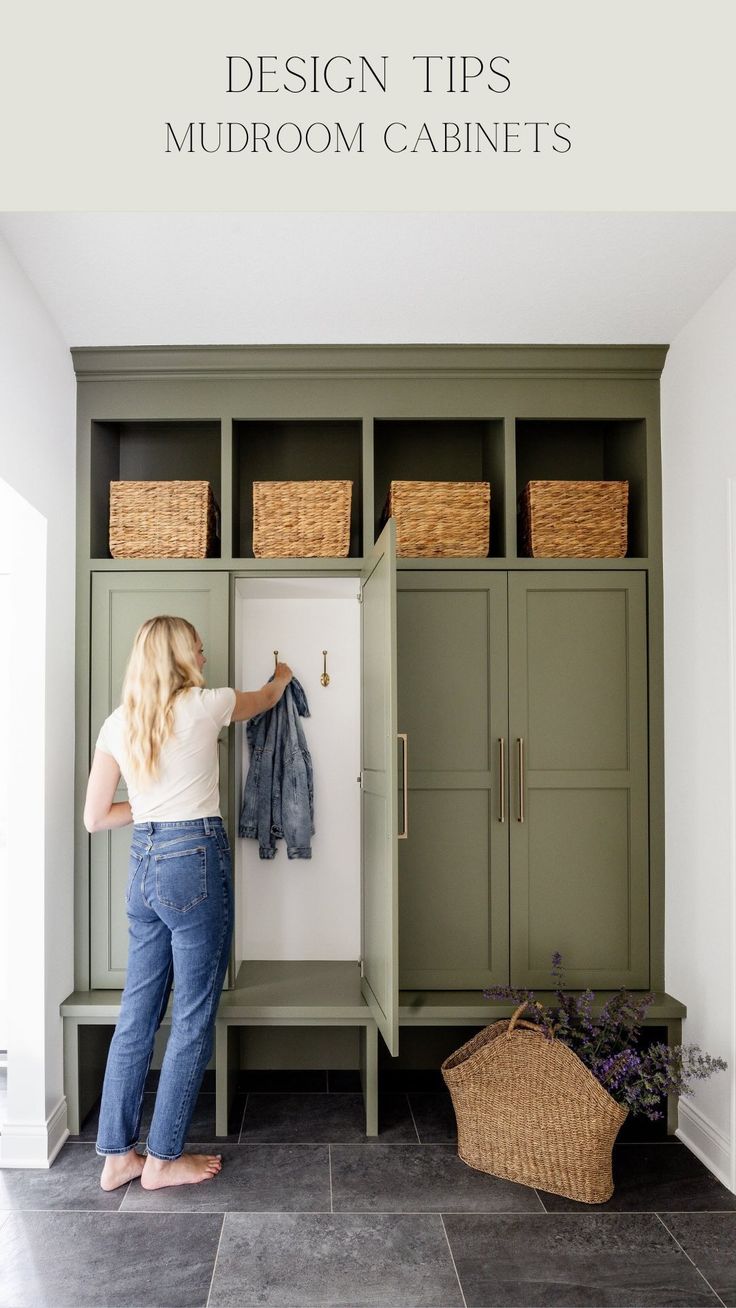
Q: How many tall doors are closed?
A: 3